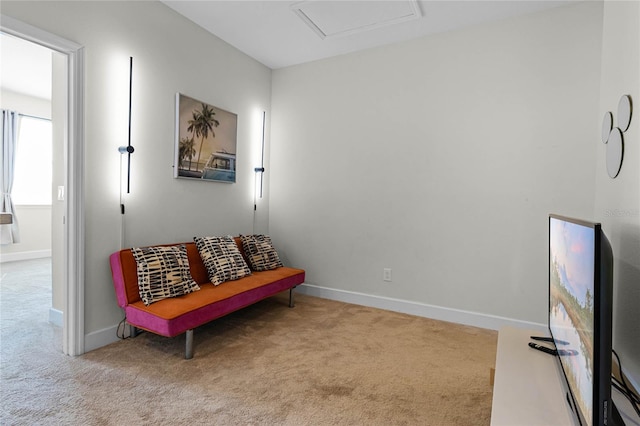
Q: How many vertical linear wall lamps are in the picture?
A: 2